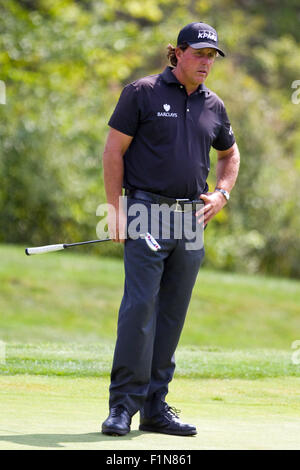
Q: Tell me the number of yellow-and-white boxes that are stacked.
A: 0